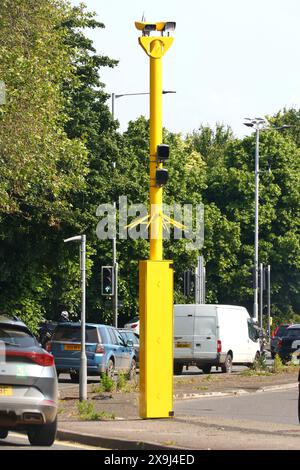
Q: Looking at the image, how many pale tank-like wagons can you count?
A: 1